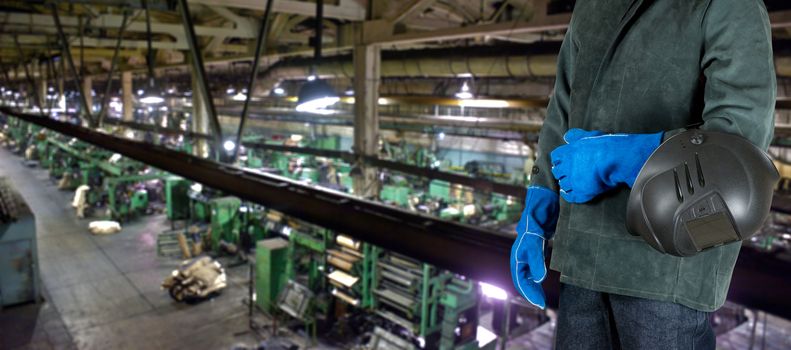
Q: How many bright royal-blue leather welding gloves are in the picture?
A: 2